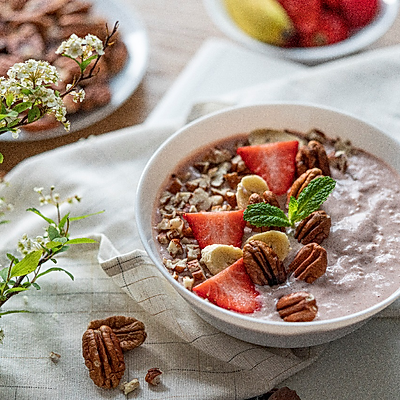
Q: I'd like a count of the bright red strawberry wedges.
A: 3